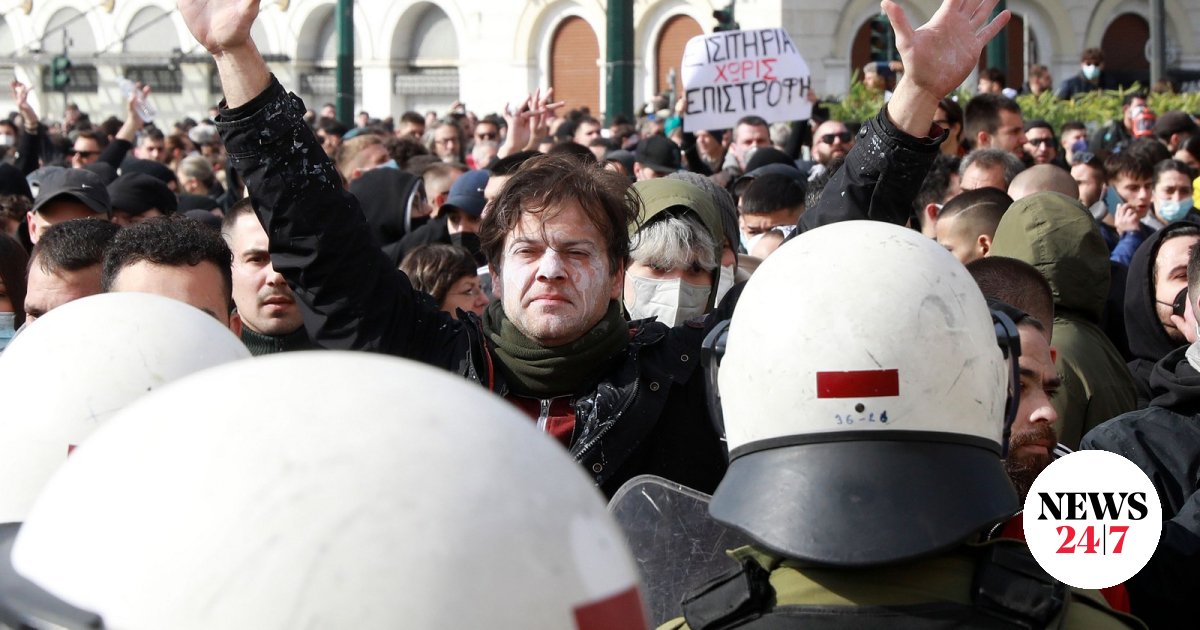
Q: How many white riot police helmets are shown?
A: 3